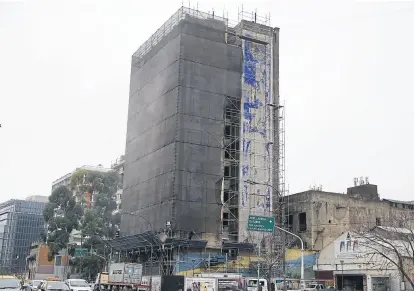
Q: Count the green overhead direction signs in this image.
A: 2